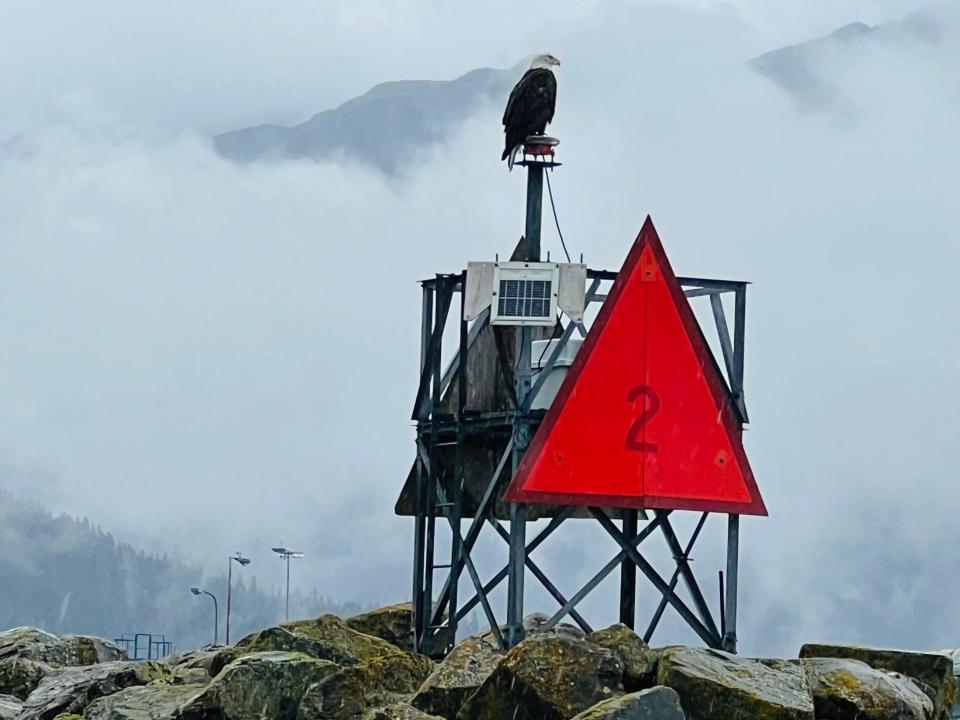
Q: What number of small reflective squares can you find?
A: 3